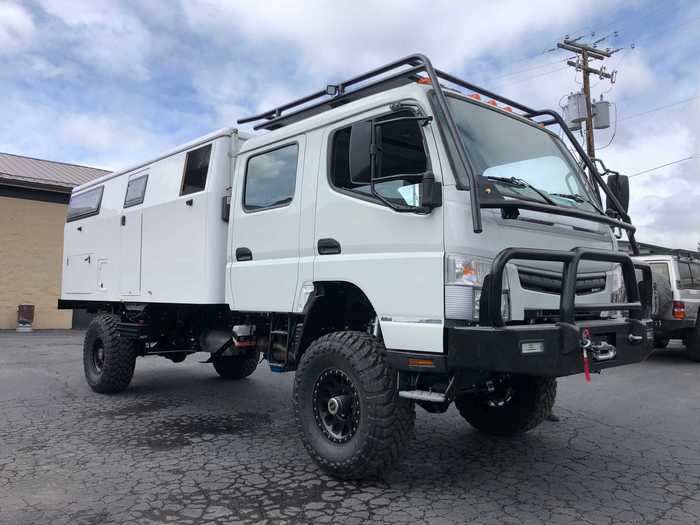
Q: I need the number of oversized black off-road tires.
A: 4